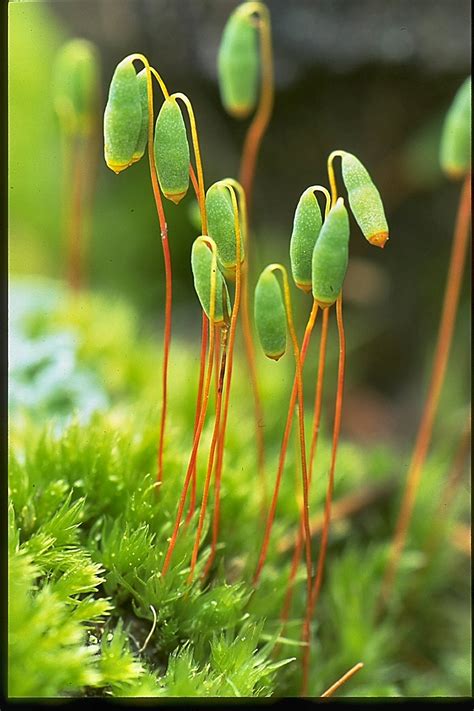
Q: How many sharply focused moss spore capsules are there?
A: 9